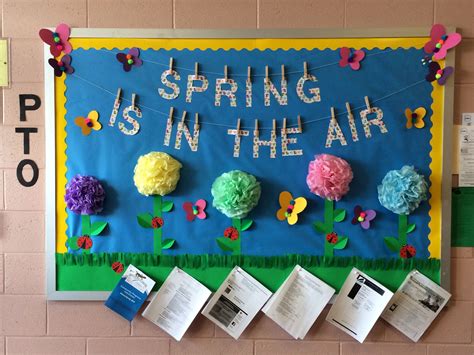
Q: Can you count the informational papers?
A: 6